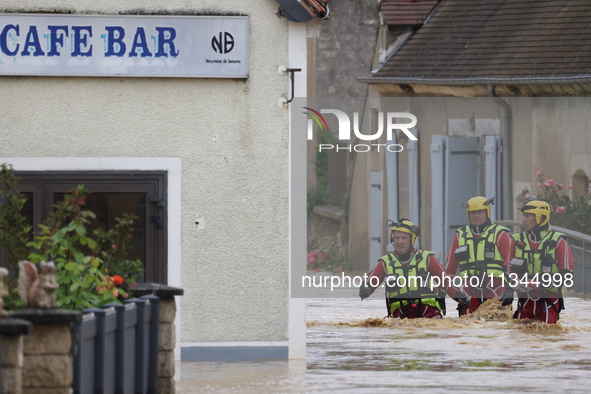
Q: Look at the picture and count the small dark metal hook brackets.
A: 1